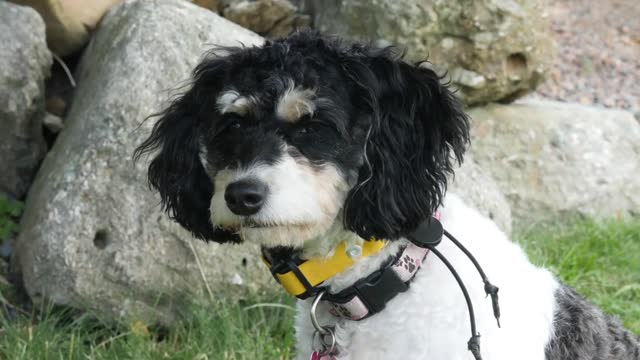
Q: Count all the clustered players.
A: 0